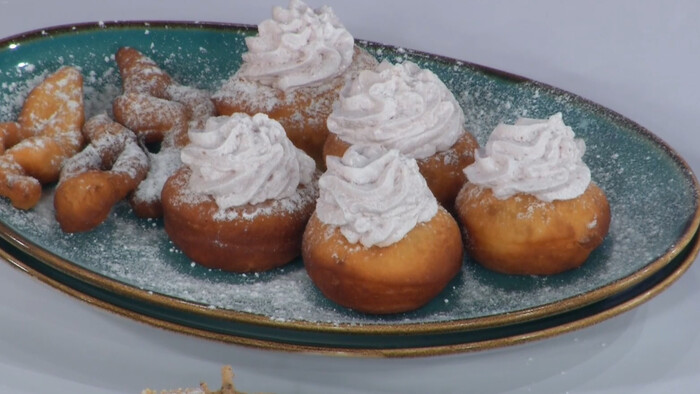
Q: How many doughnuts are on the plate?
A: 5